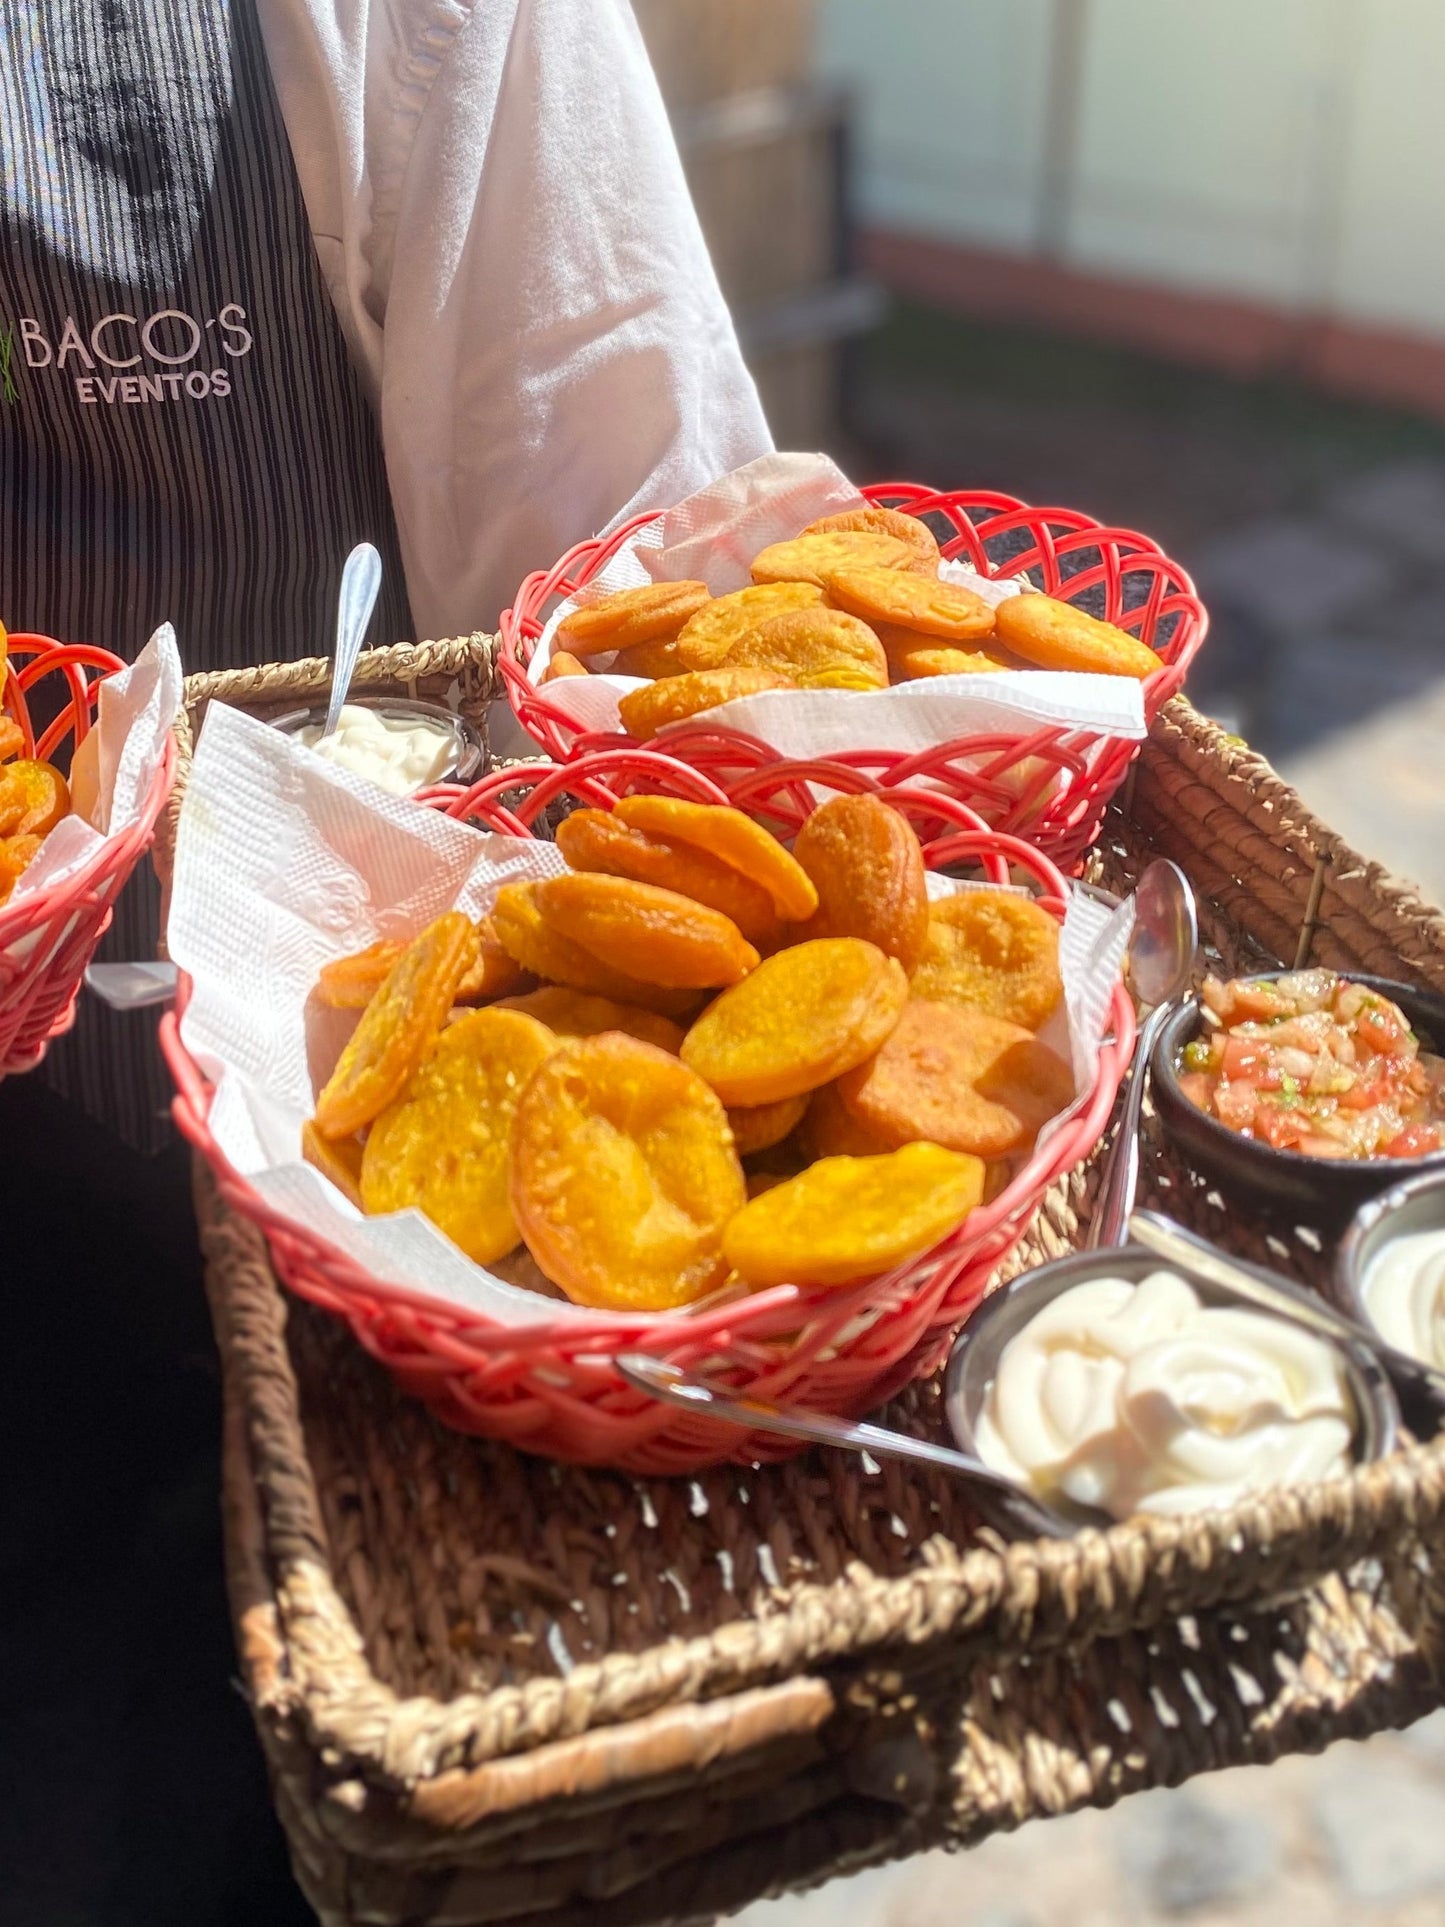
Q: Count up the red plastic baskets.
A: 3